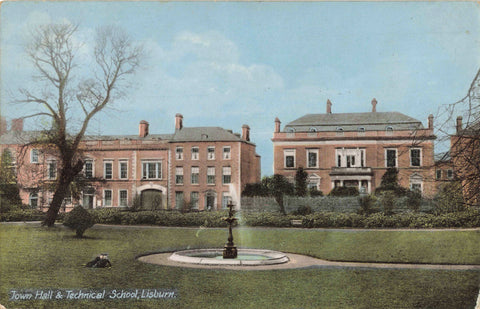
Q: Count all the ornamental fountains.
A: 1